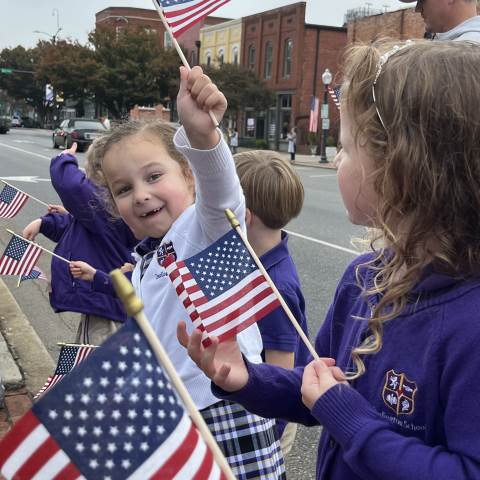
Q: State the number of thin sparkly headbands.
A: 1